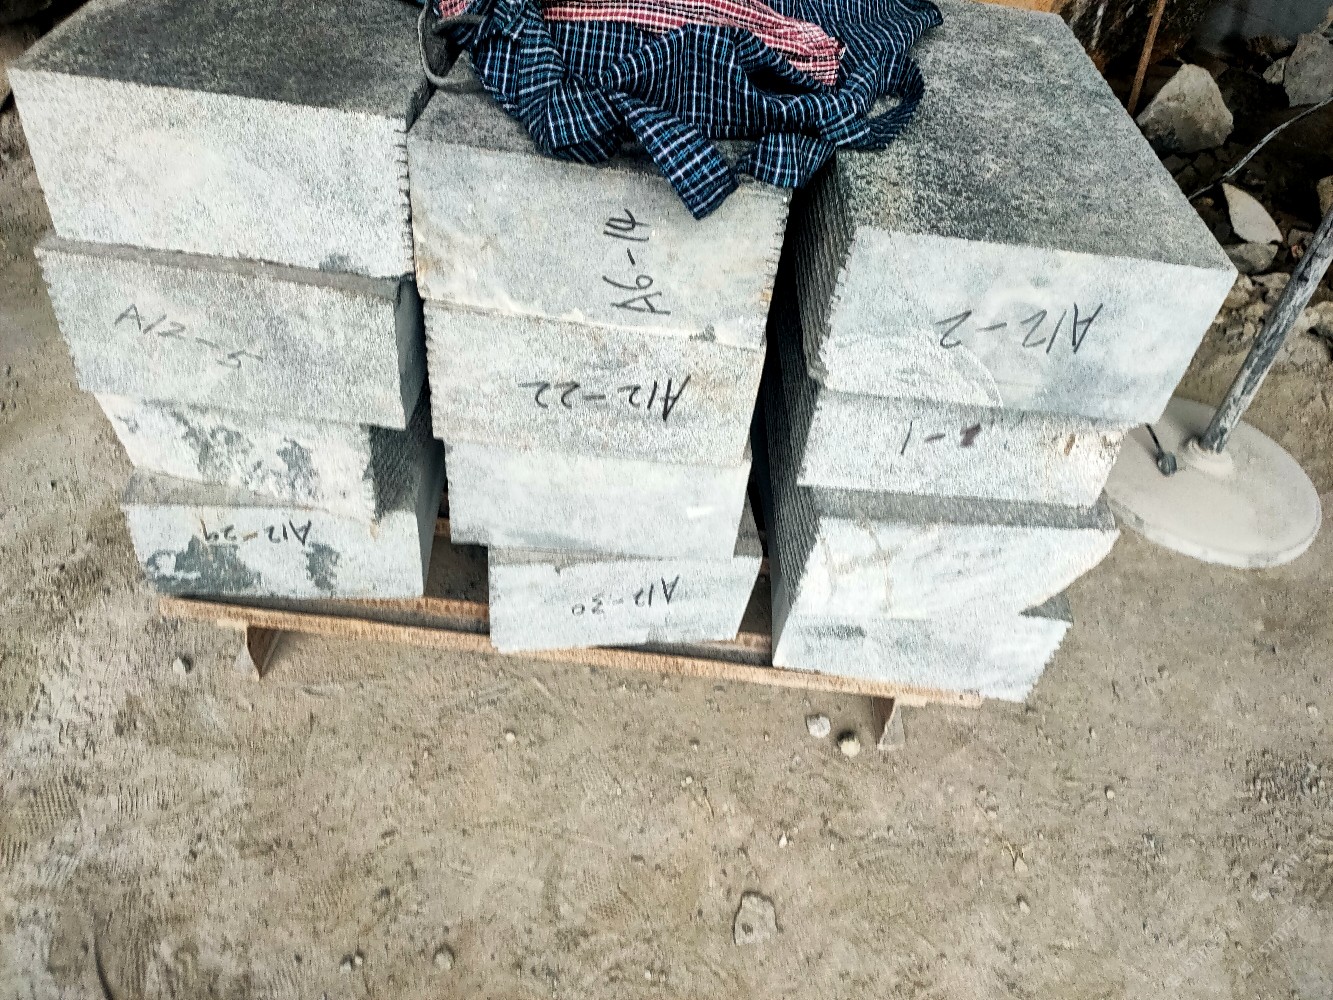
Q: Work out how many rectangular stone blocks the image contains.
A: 12